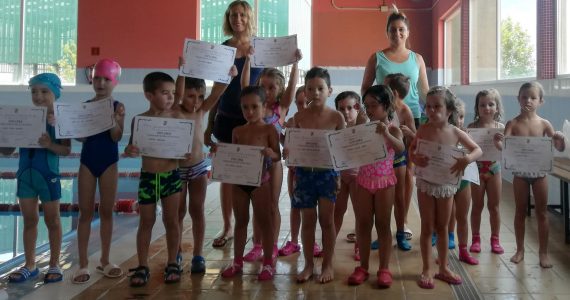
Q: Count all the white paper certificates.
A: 12